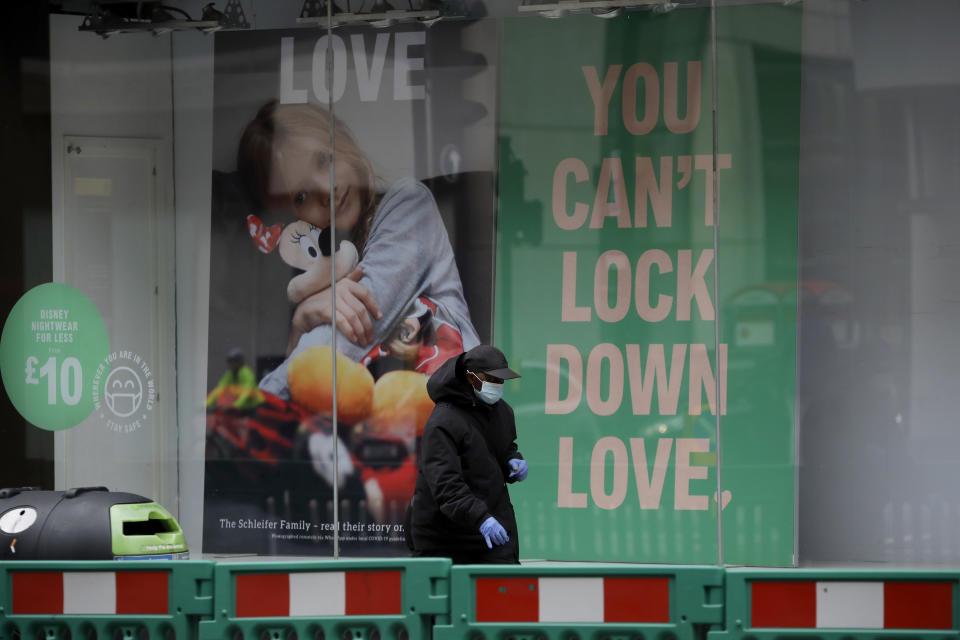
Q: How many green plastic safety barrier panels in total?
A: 4